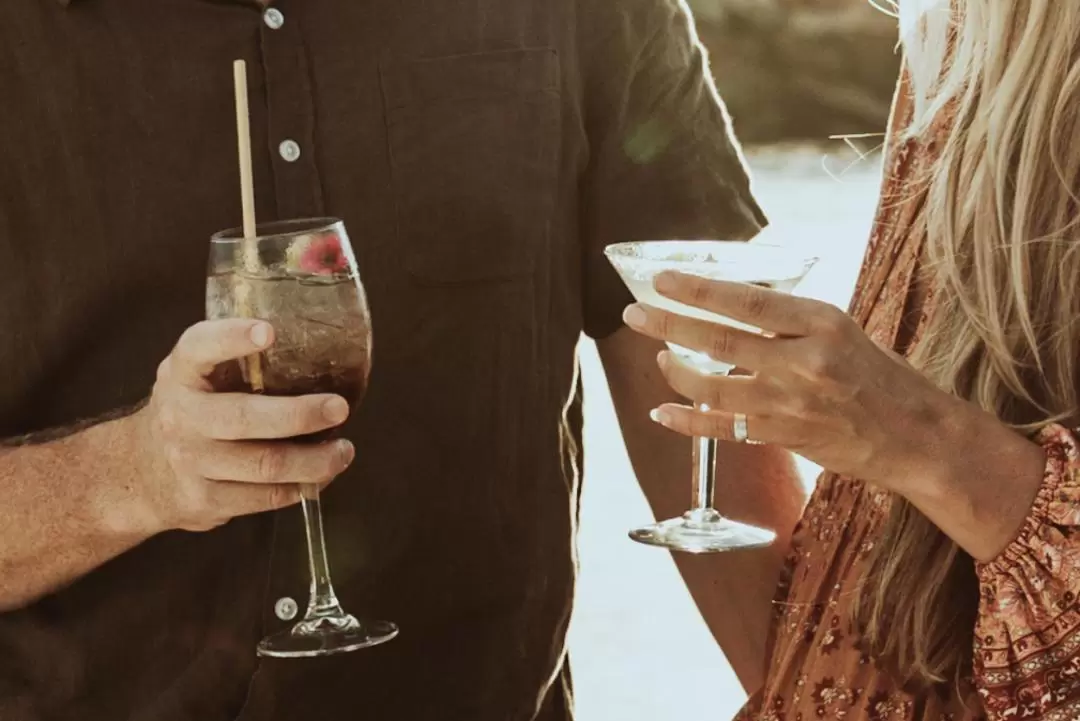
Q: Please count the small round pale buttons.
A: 3